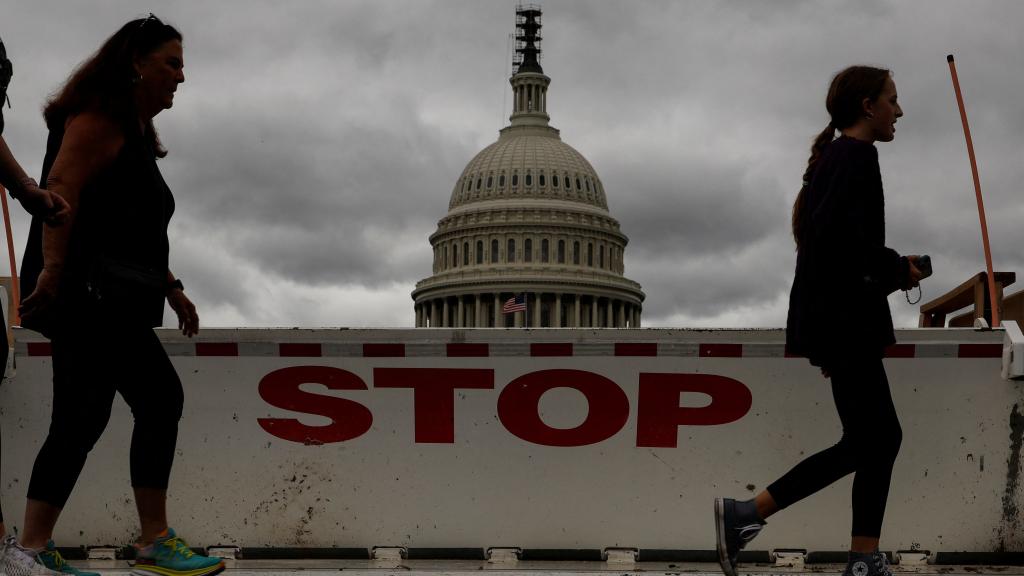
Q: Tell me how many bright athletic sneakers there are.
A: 2